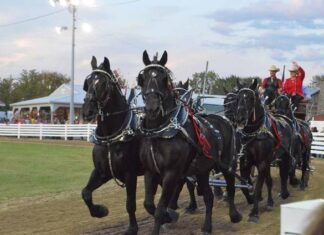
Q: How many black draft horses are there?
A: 6